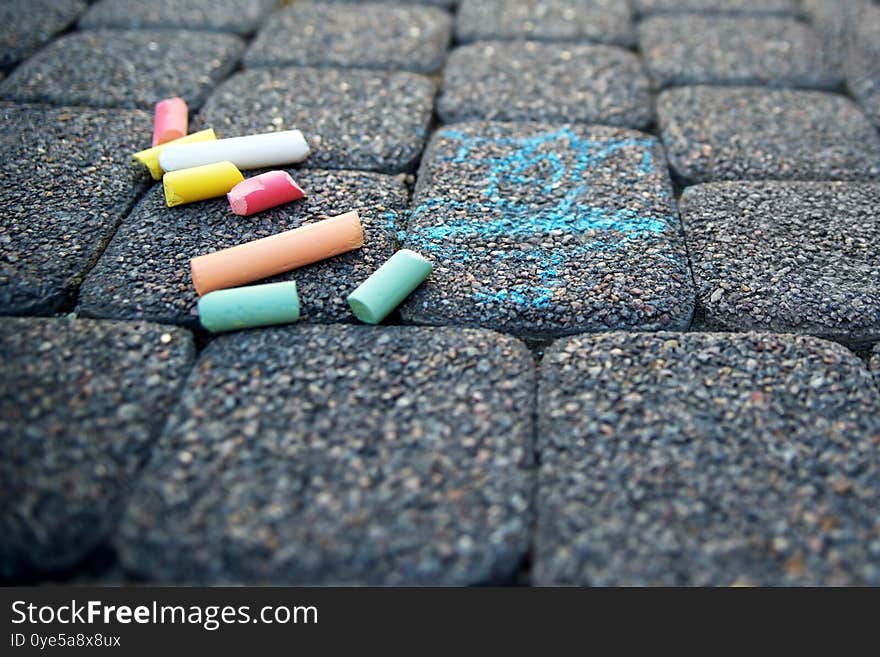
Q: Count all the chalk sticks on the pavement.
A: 8